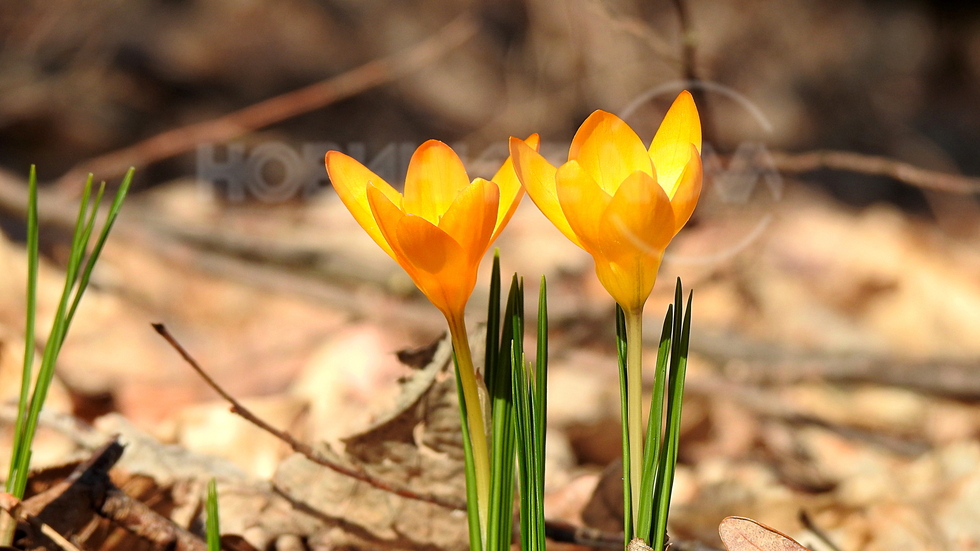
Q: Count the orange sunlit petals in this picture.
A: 12